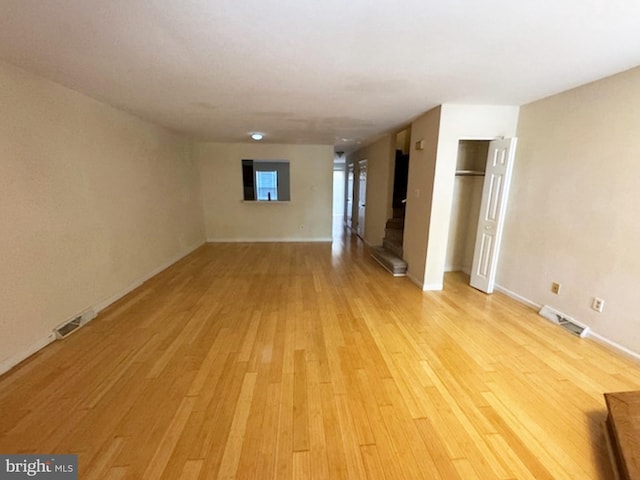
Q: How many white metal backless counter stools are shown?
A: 0